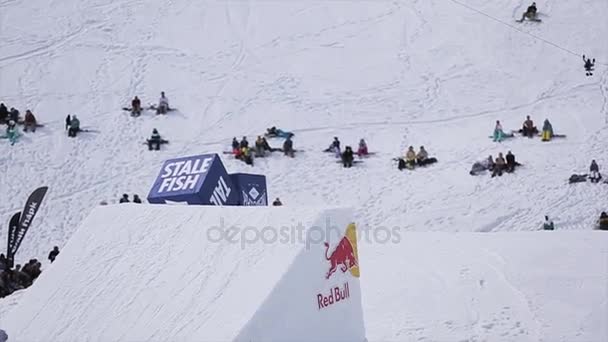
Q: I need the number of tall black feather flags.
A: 2